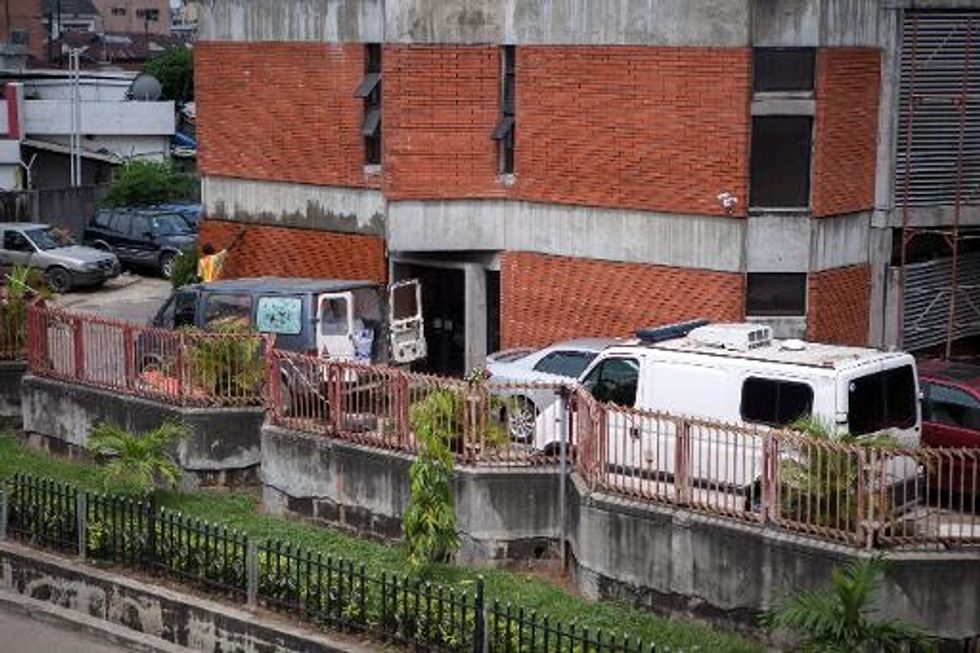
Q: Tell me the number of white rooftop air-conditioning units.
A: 1